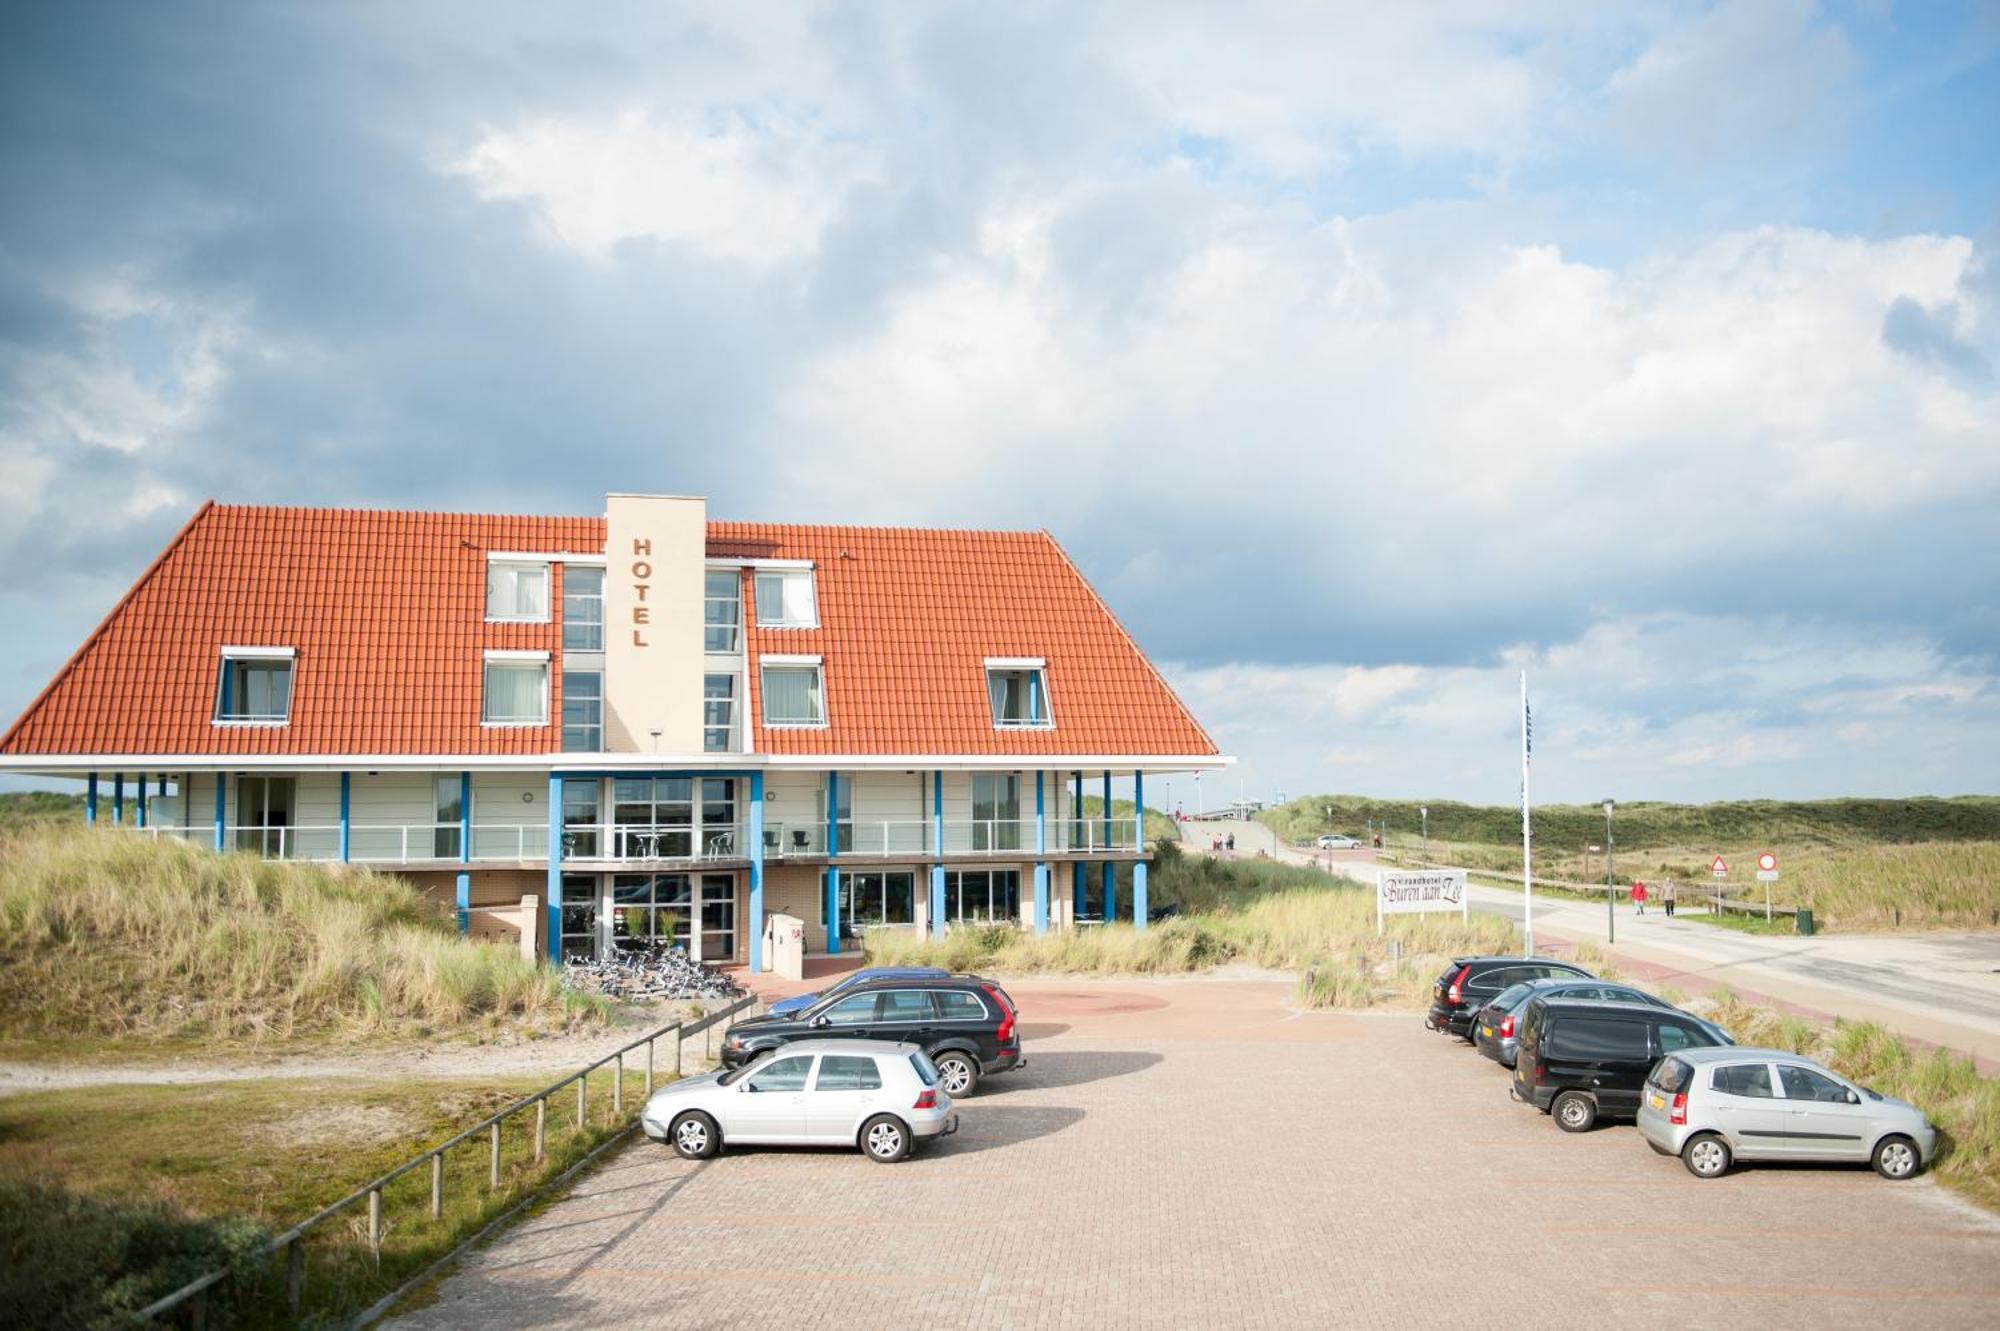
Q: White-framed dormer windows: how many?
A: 6